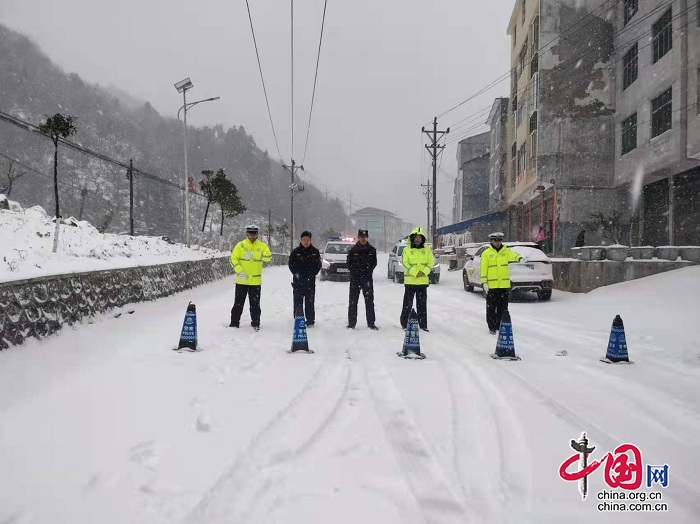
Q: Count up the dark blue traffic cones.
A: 5